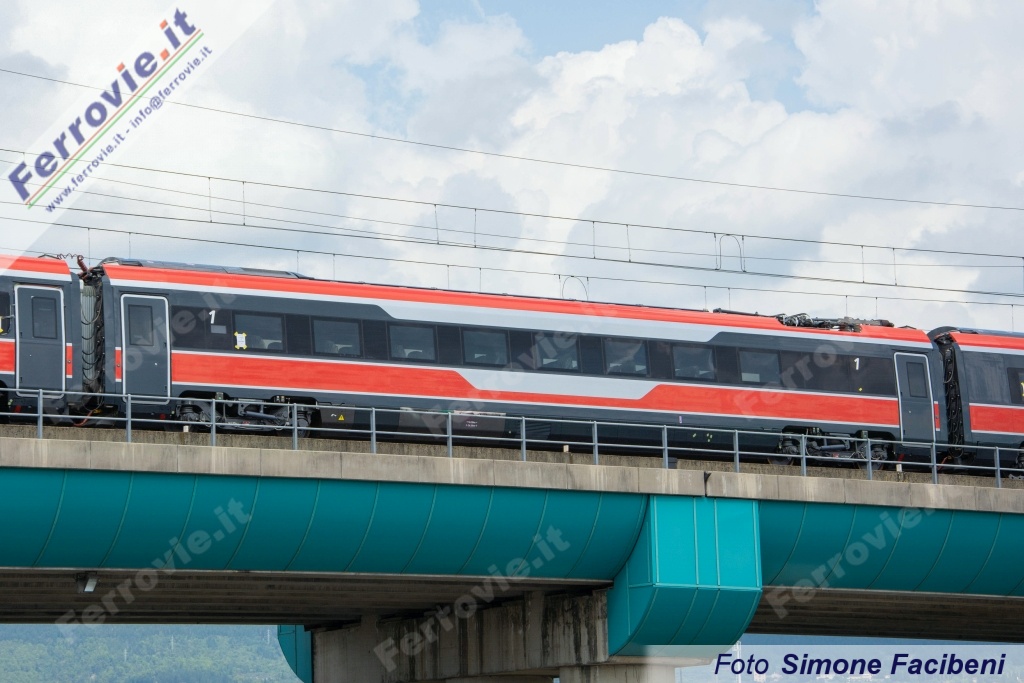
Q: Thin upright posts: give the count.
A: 14